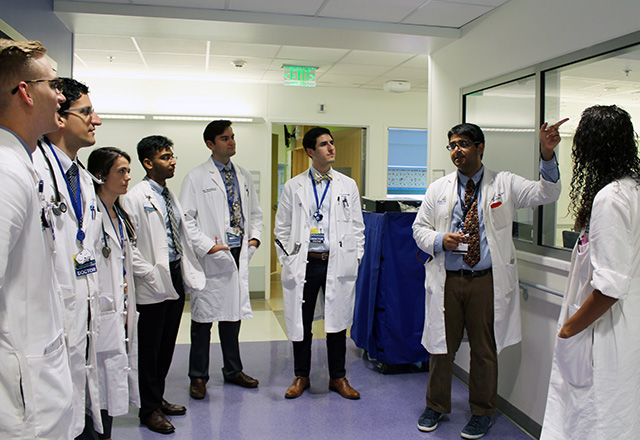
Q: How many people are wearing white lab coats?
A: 8